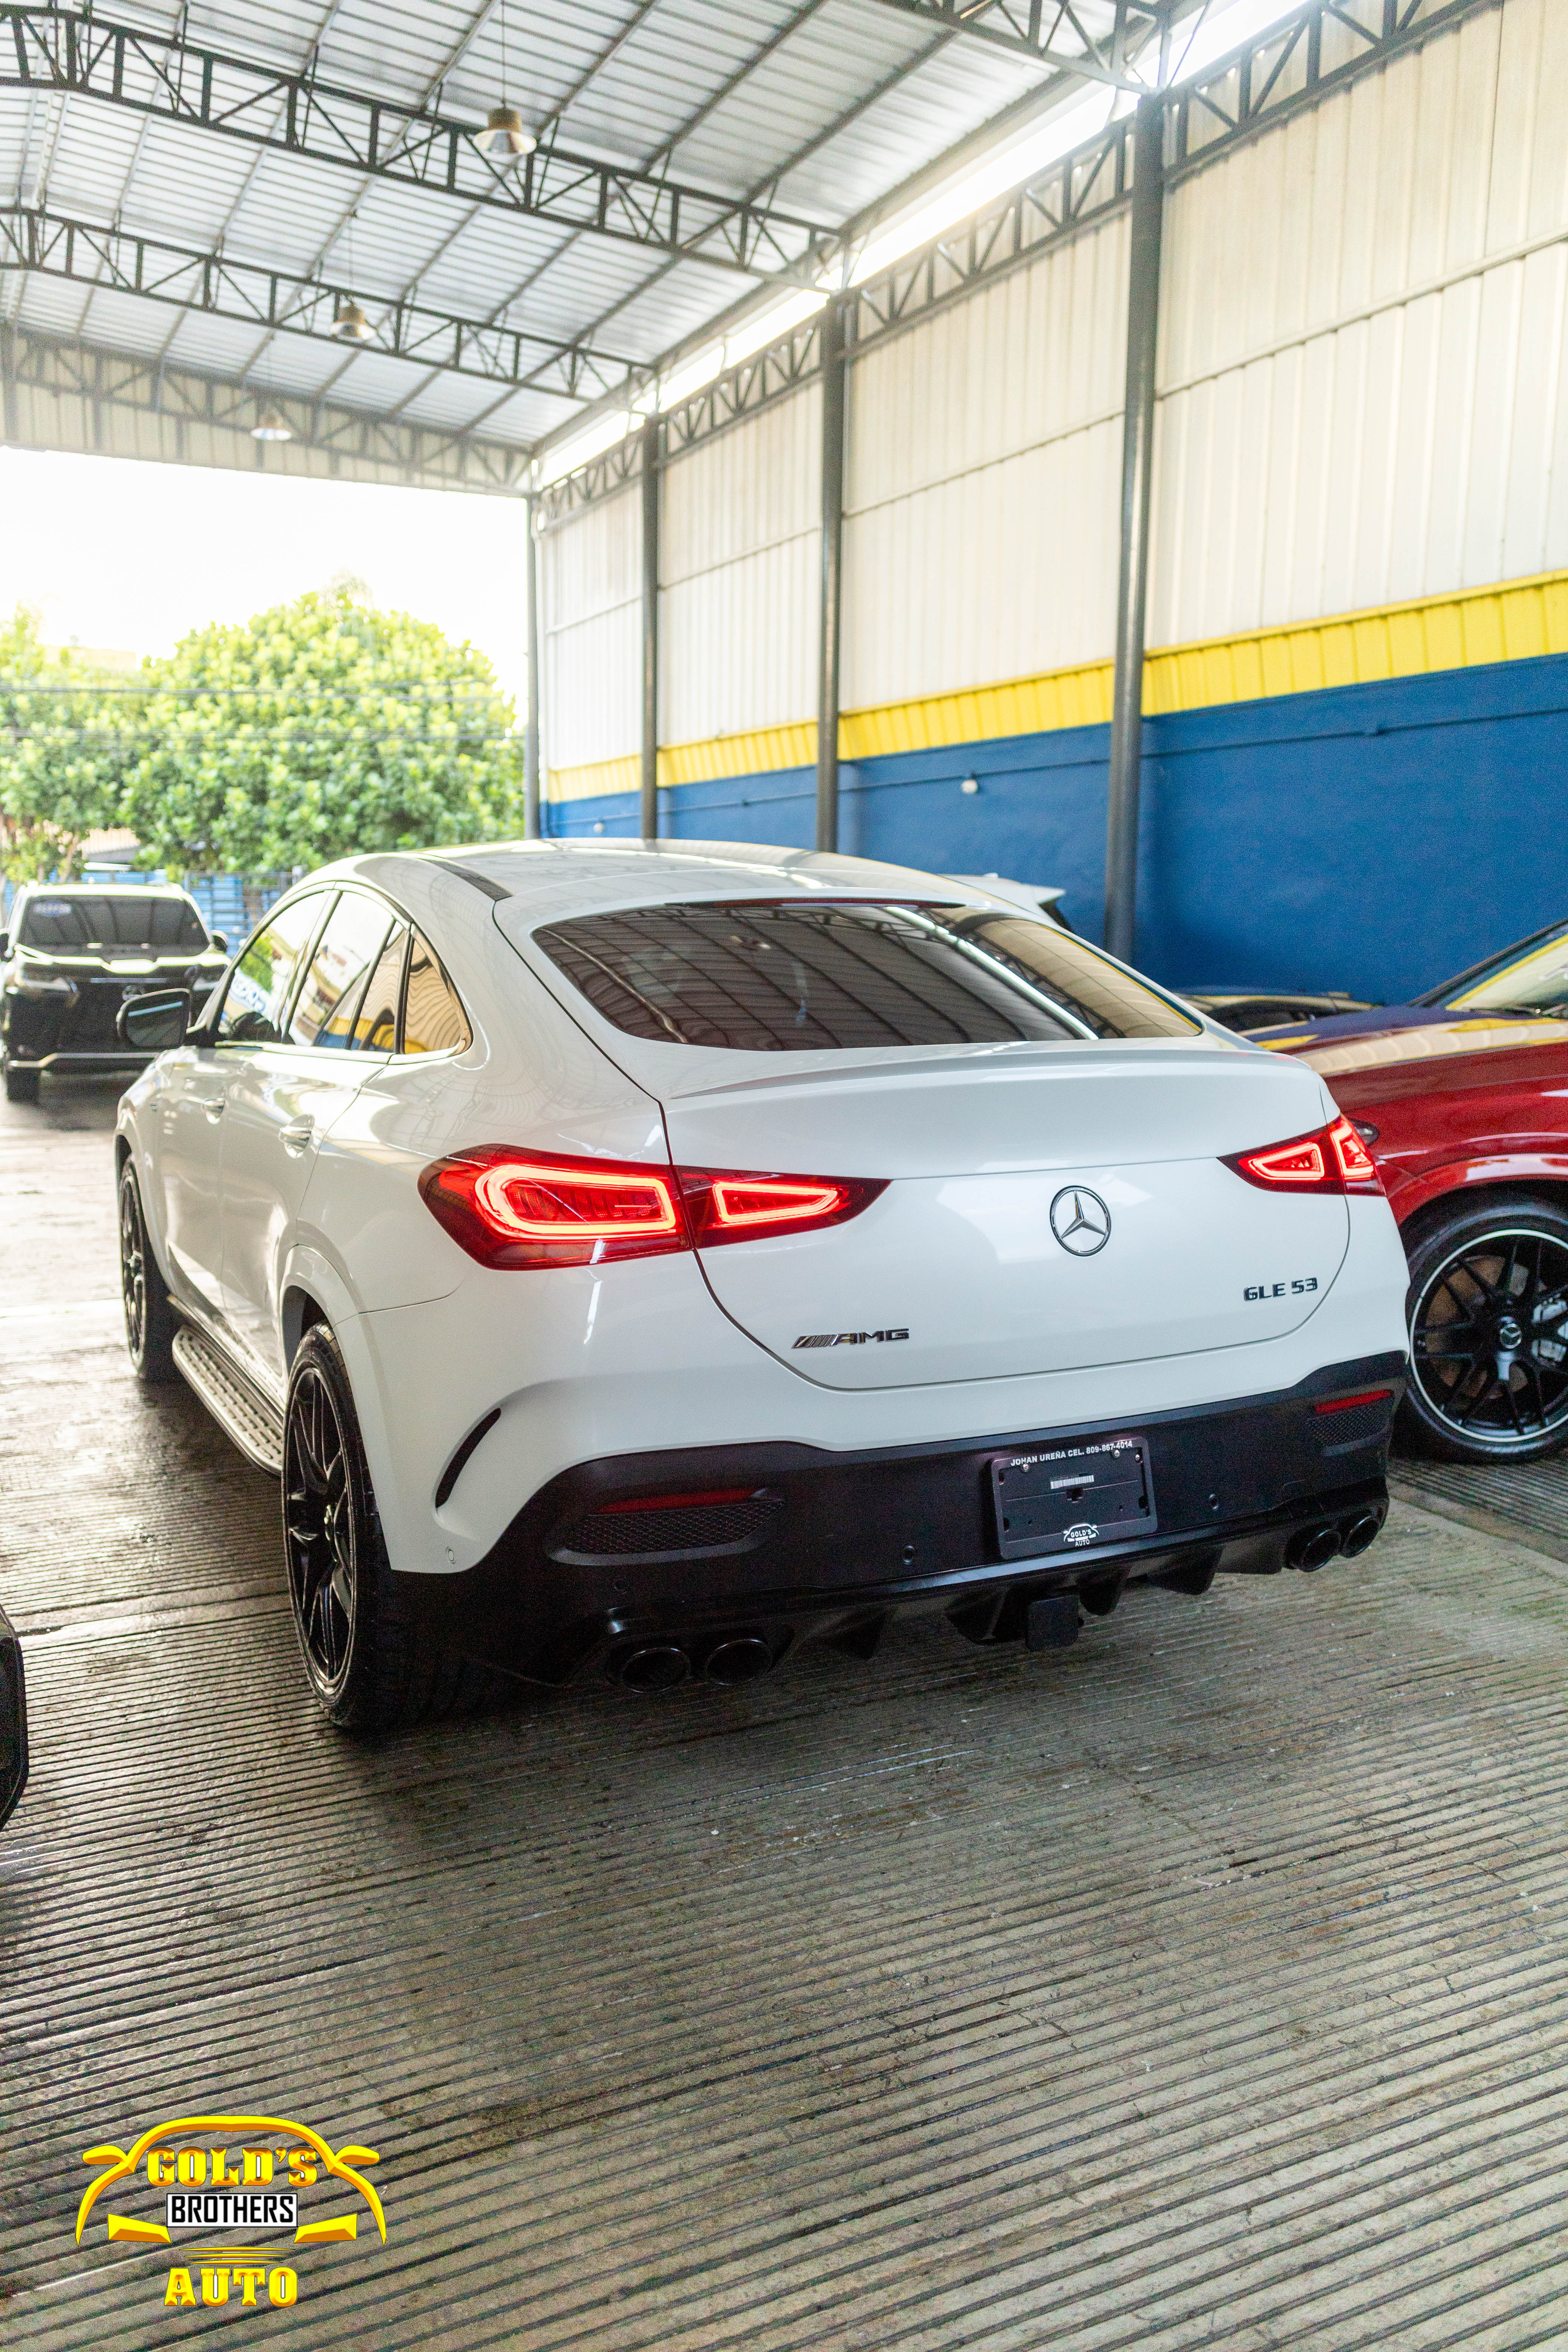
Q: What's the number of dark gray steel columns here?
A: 4